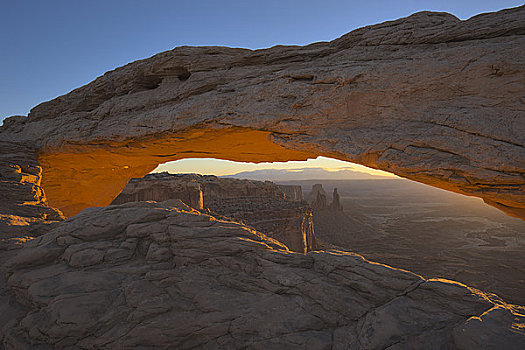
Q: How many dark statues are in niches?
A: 0